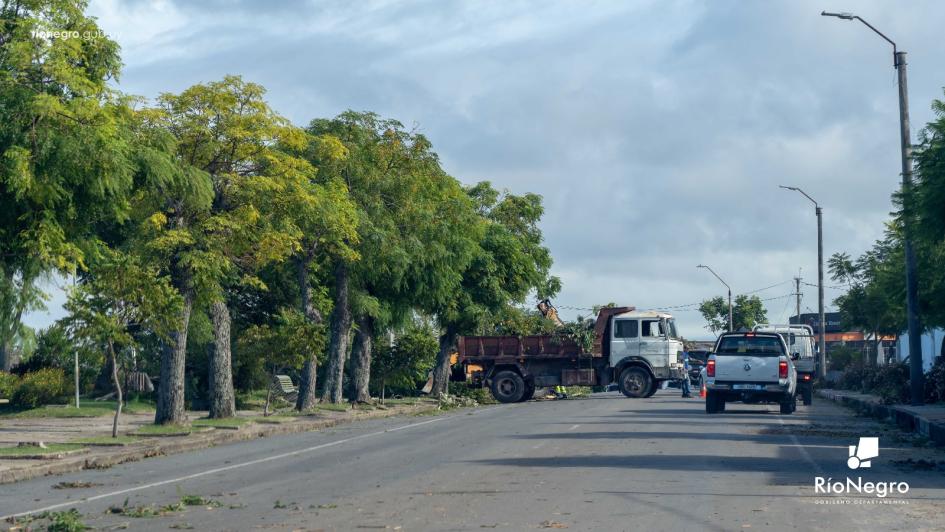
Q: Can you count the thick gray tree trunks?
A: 6